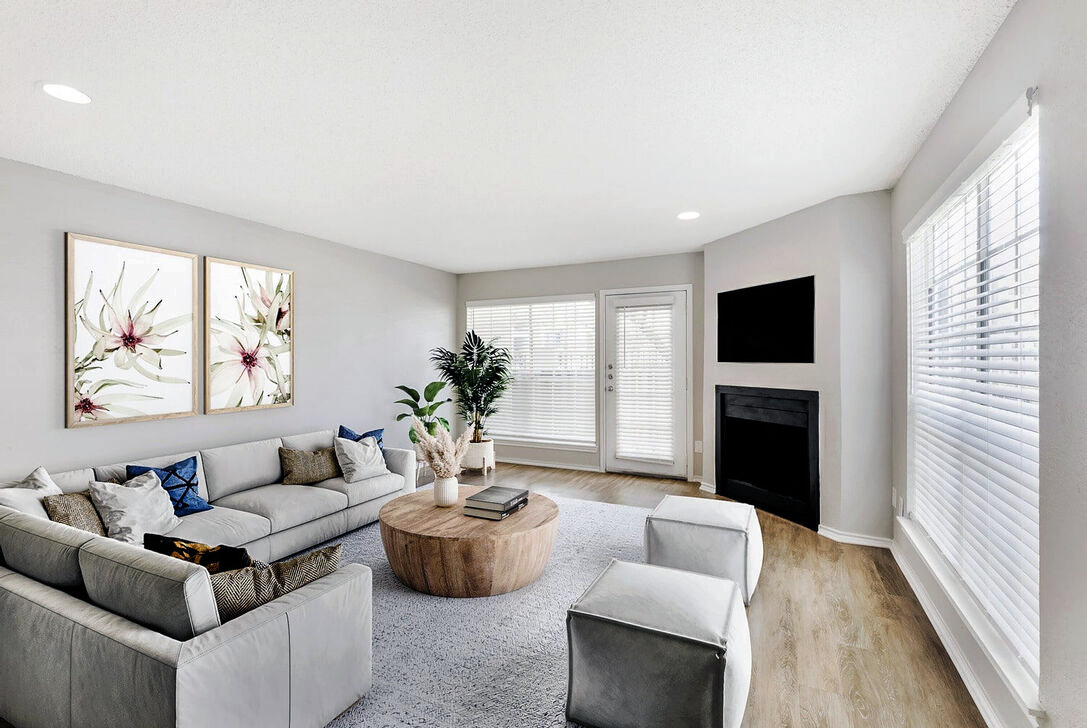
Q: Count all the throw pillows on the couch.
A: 9